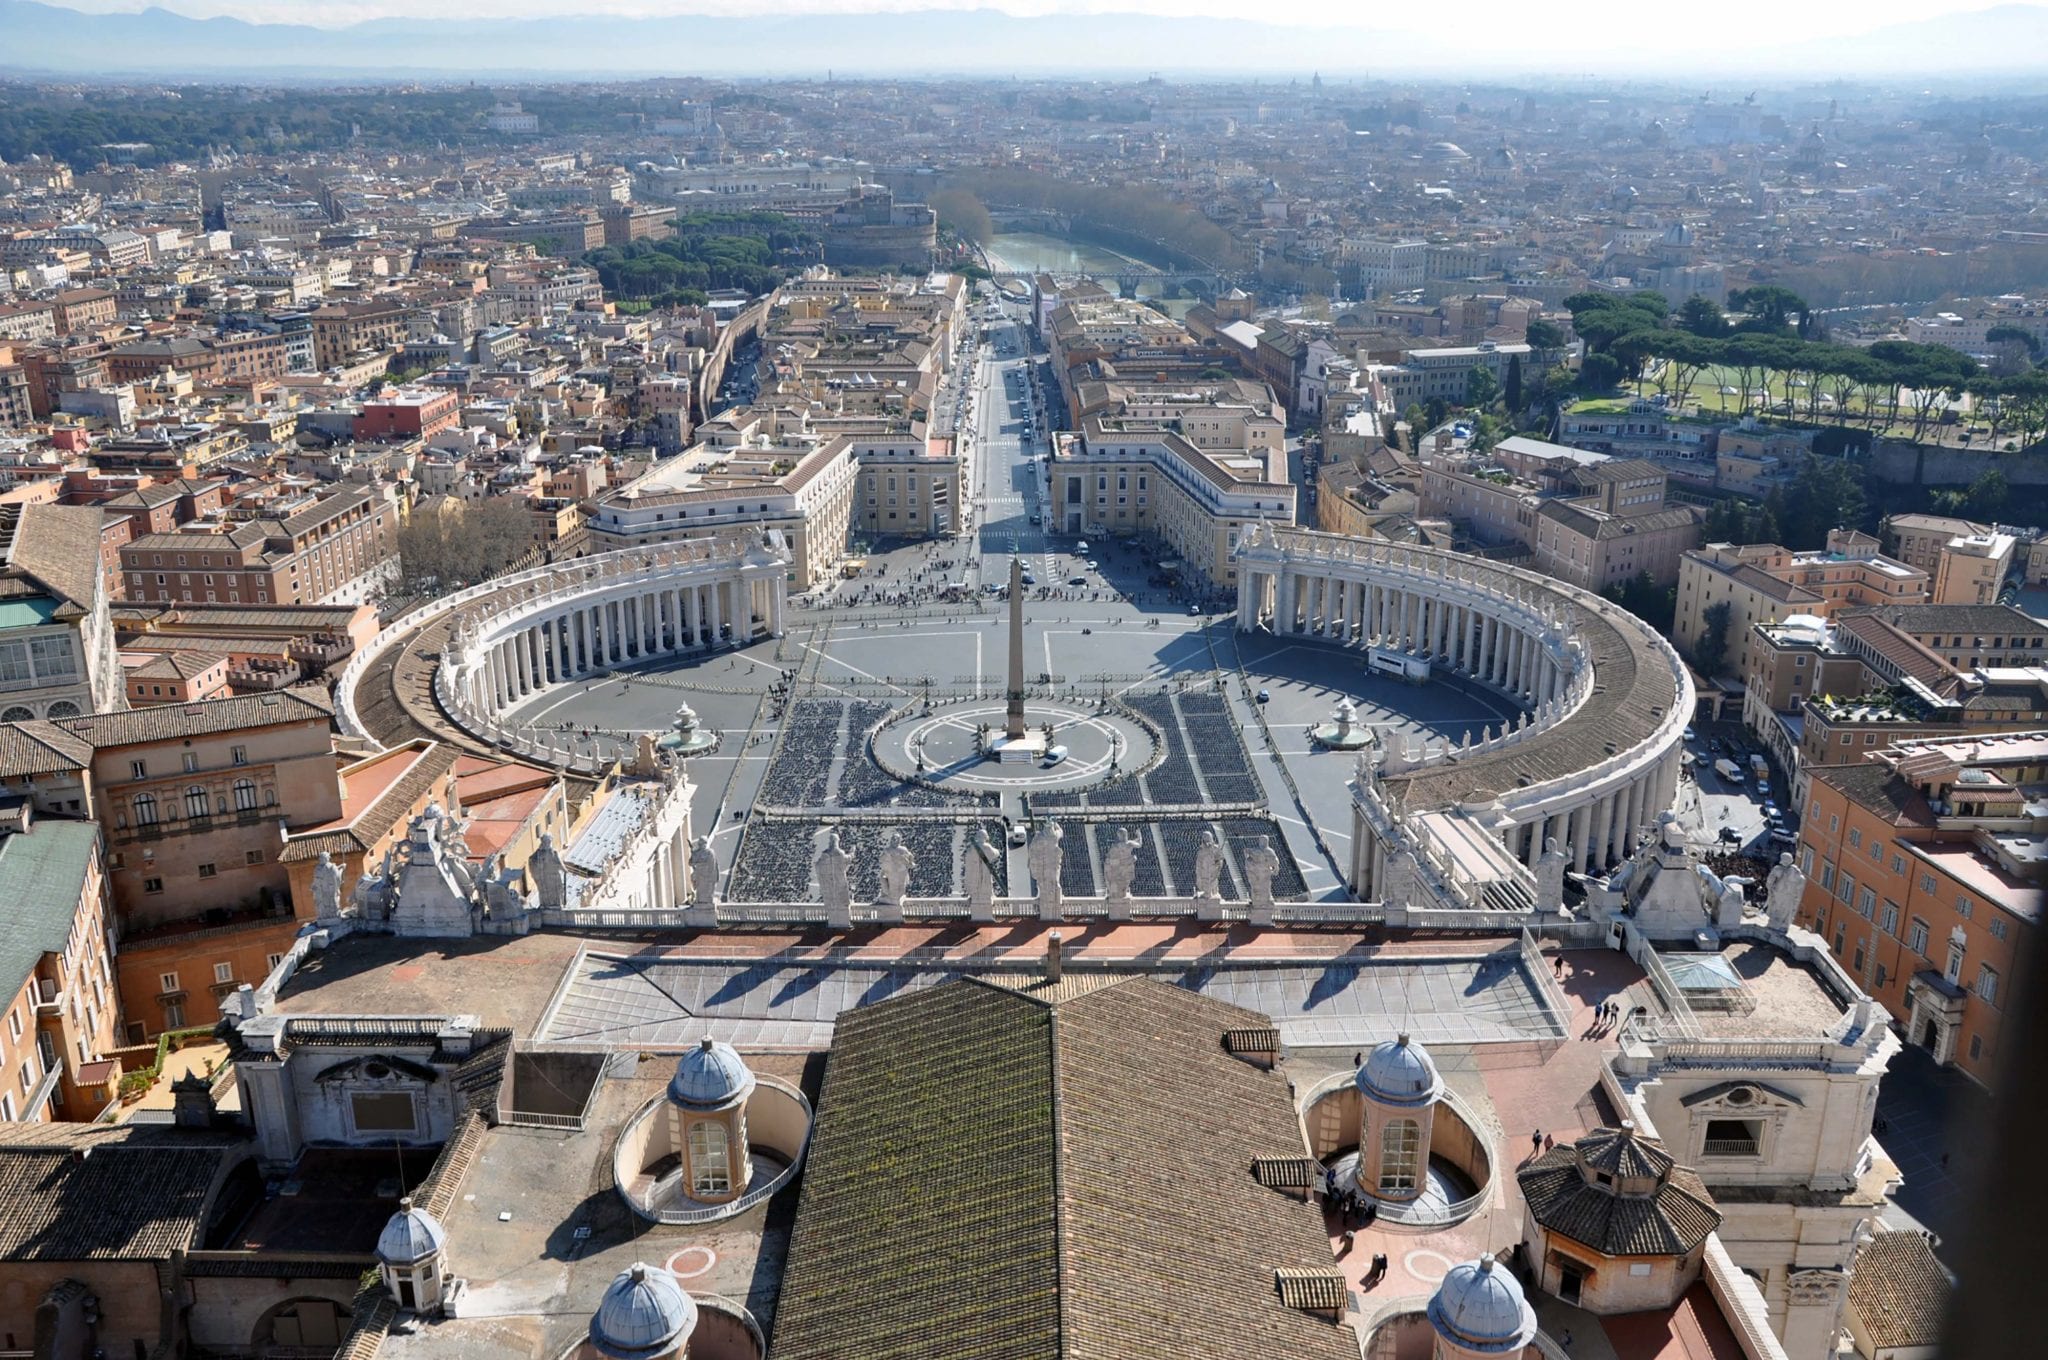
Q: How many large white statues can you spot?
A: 13